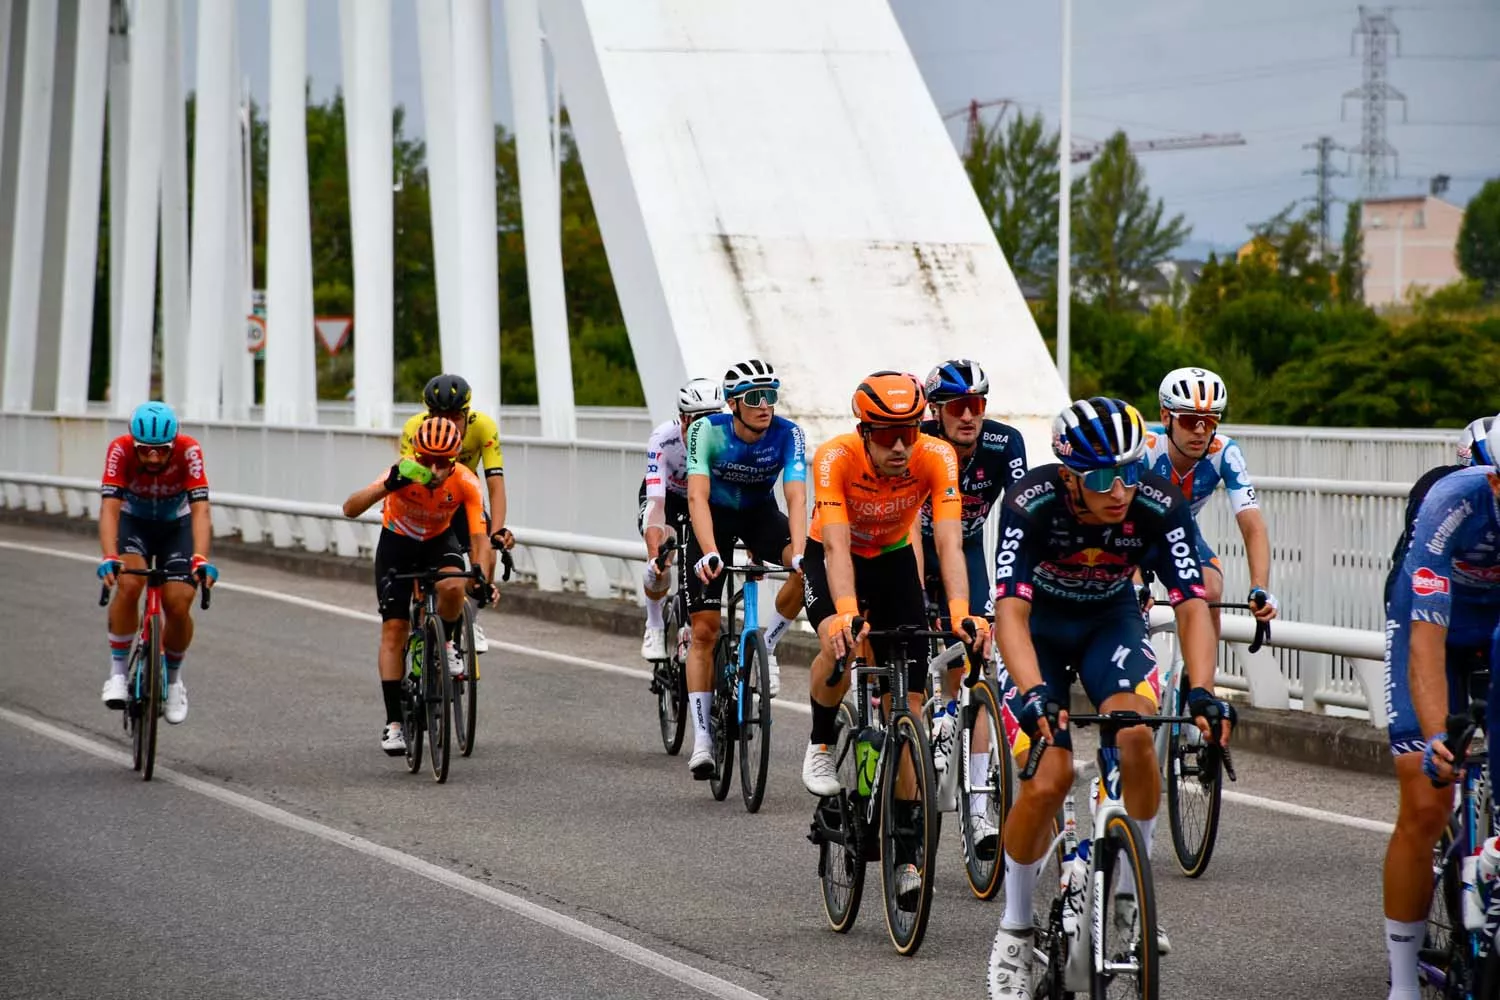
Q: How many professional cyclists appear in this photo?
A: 11